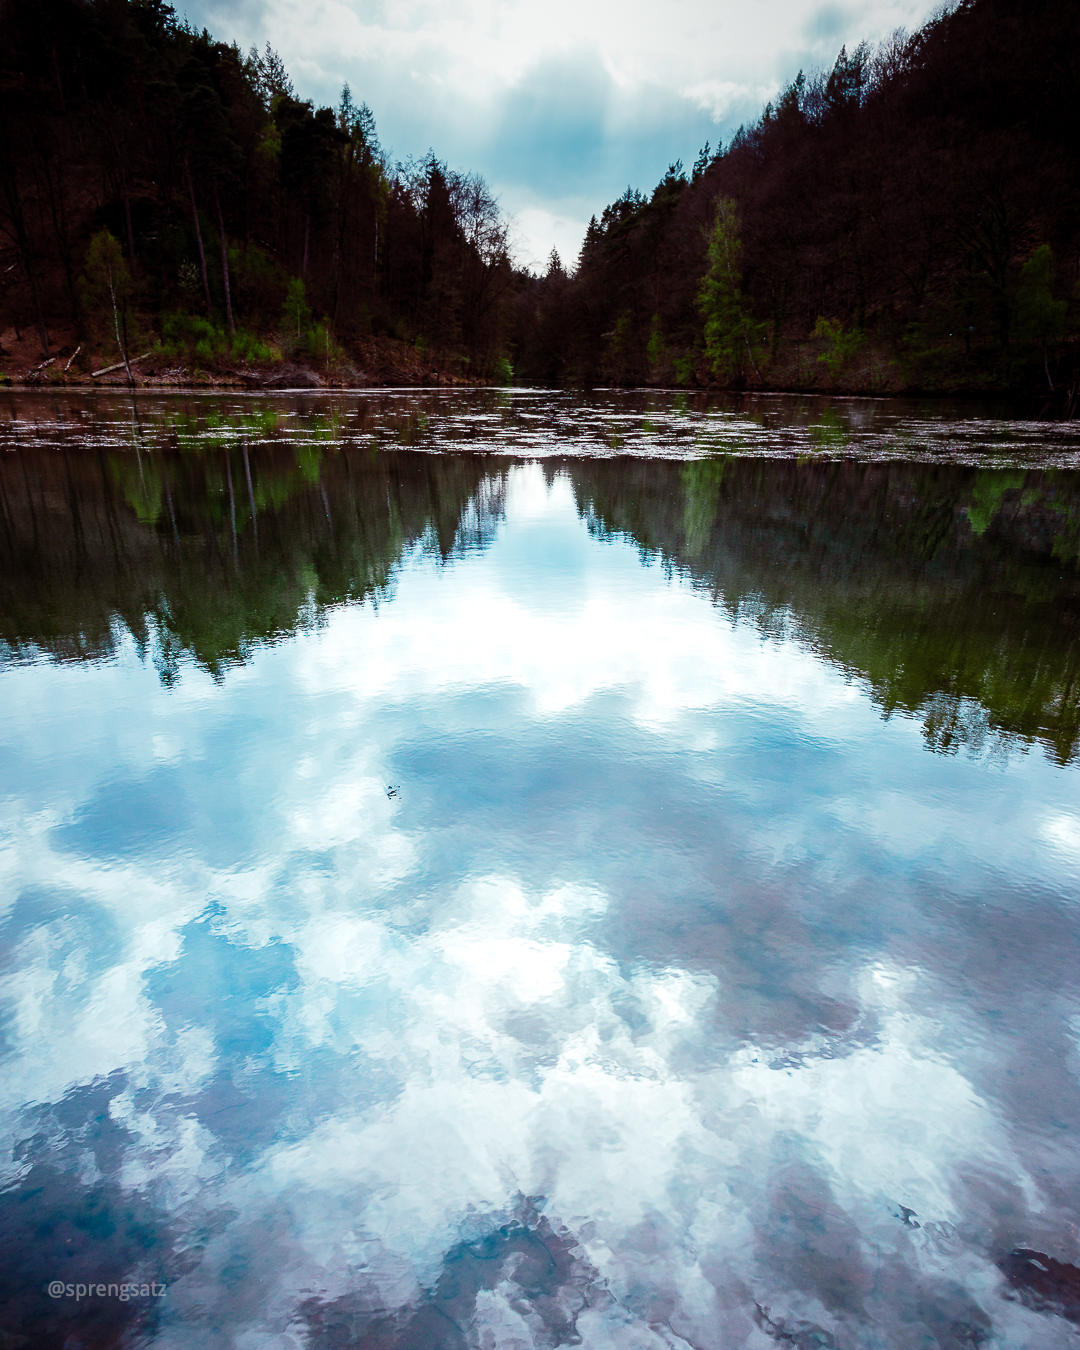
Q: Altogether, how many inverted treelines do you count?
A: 2